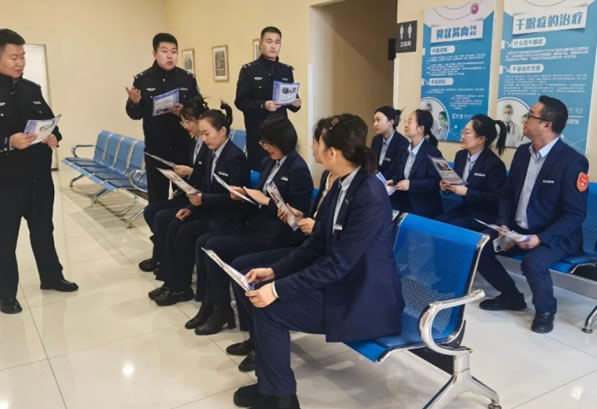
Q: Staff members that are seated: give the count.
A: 9